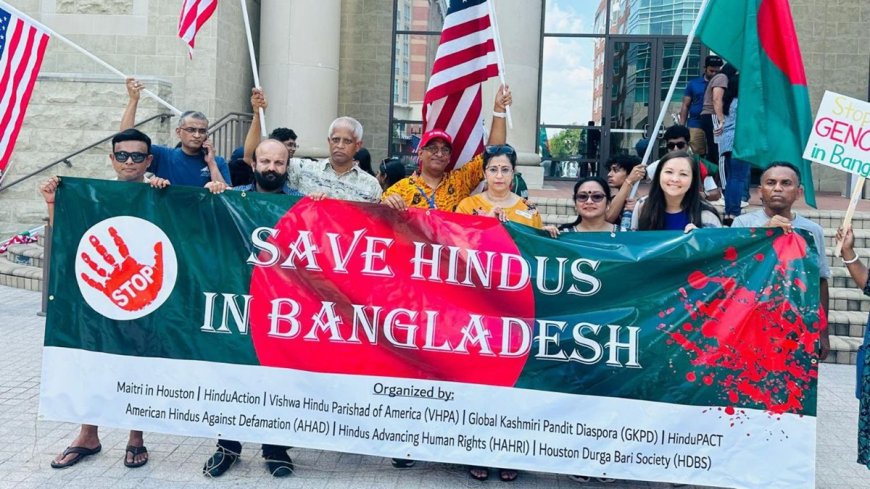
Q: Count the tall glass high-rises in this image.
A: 1